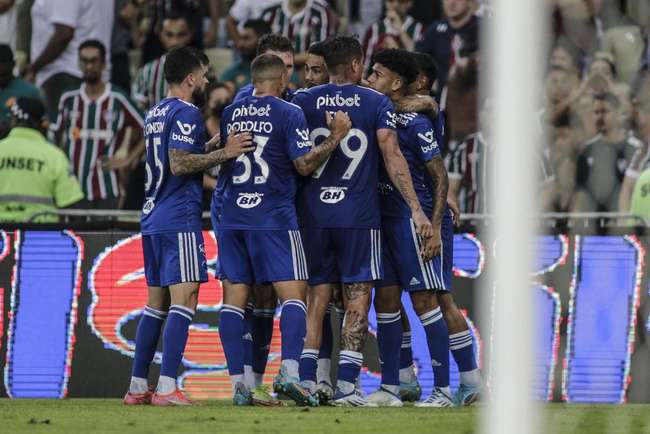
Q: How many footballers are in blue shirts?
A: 7